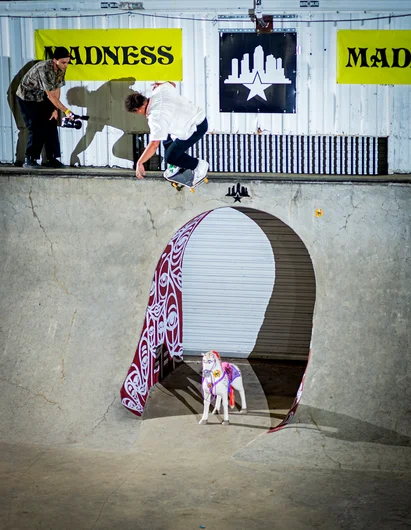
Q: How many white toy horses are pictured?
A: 1